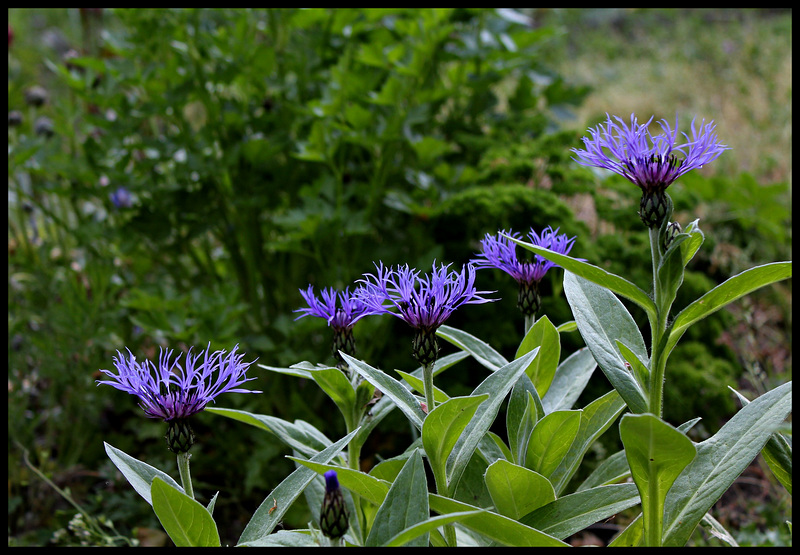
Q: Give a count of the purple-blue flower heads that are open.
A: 5